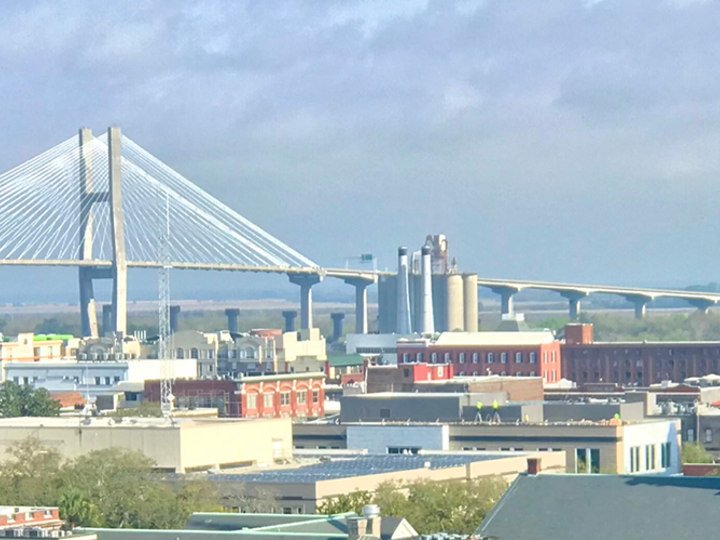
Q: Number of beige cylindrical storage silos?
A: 2